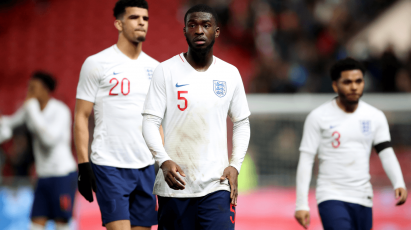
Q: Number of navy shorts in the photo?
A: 4